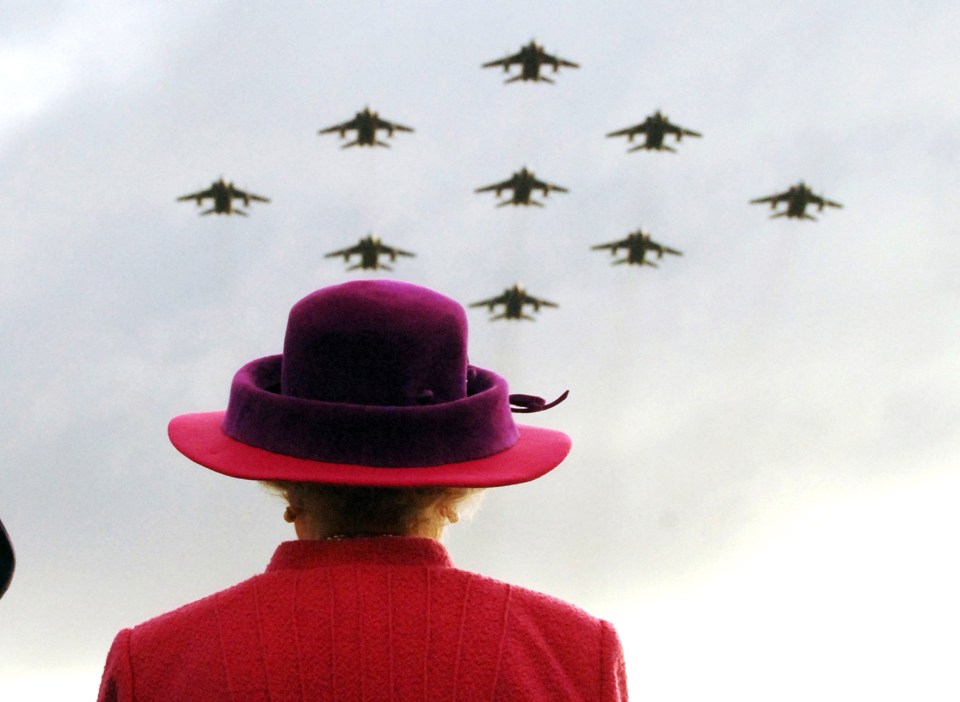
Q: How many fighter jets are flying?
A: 9